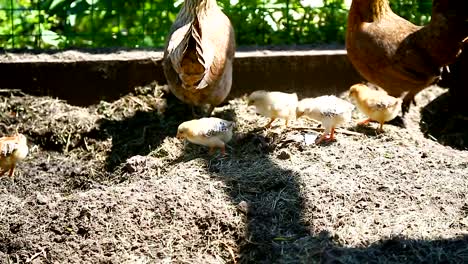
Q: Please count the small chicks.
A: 5